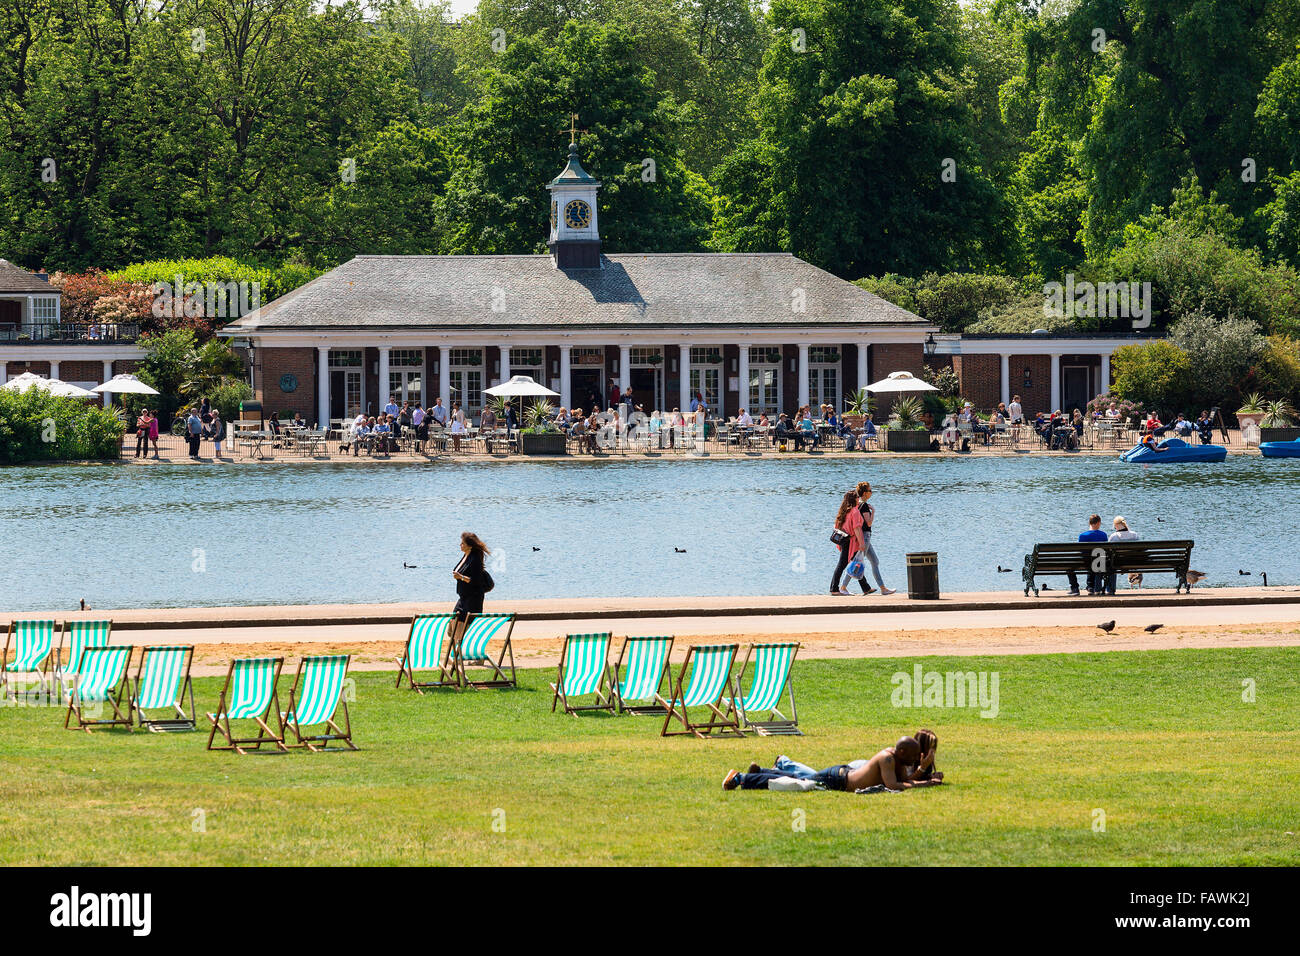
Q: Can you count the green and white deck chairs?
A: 12